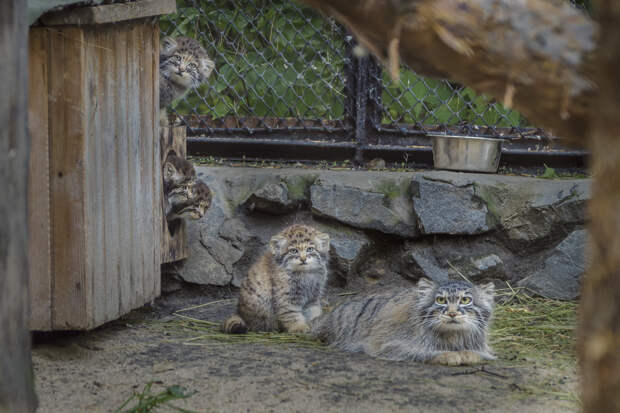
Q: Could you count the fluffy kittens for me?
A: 4